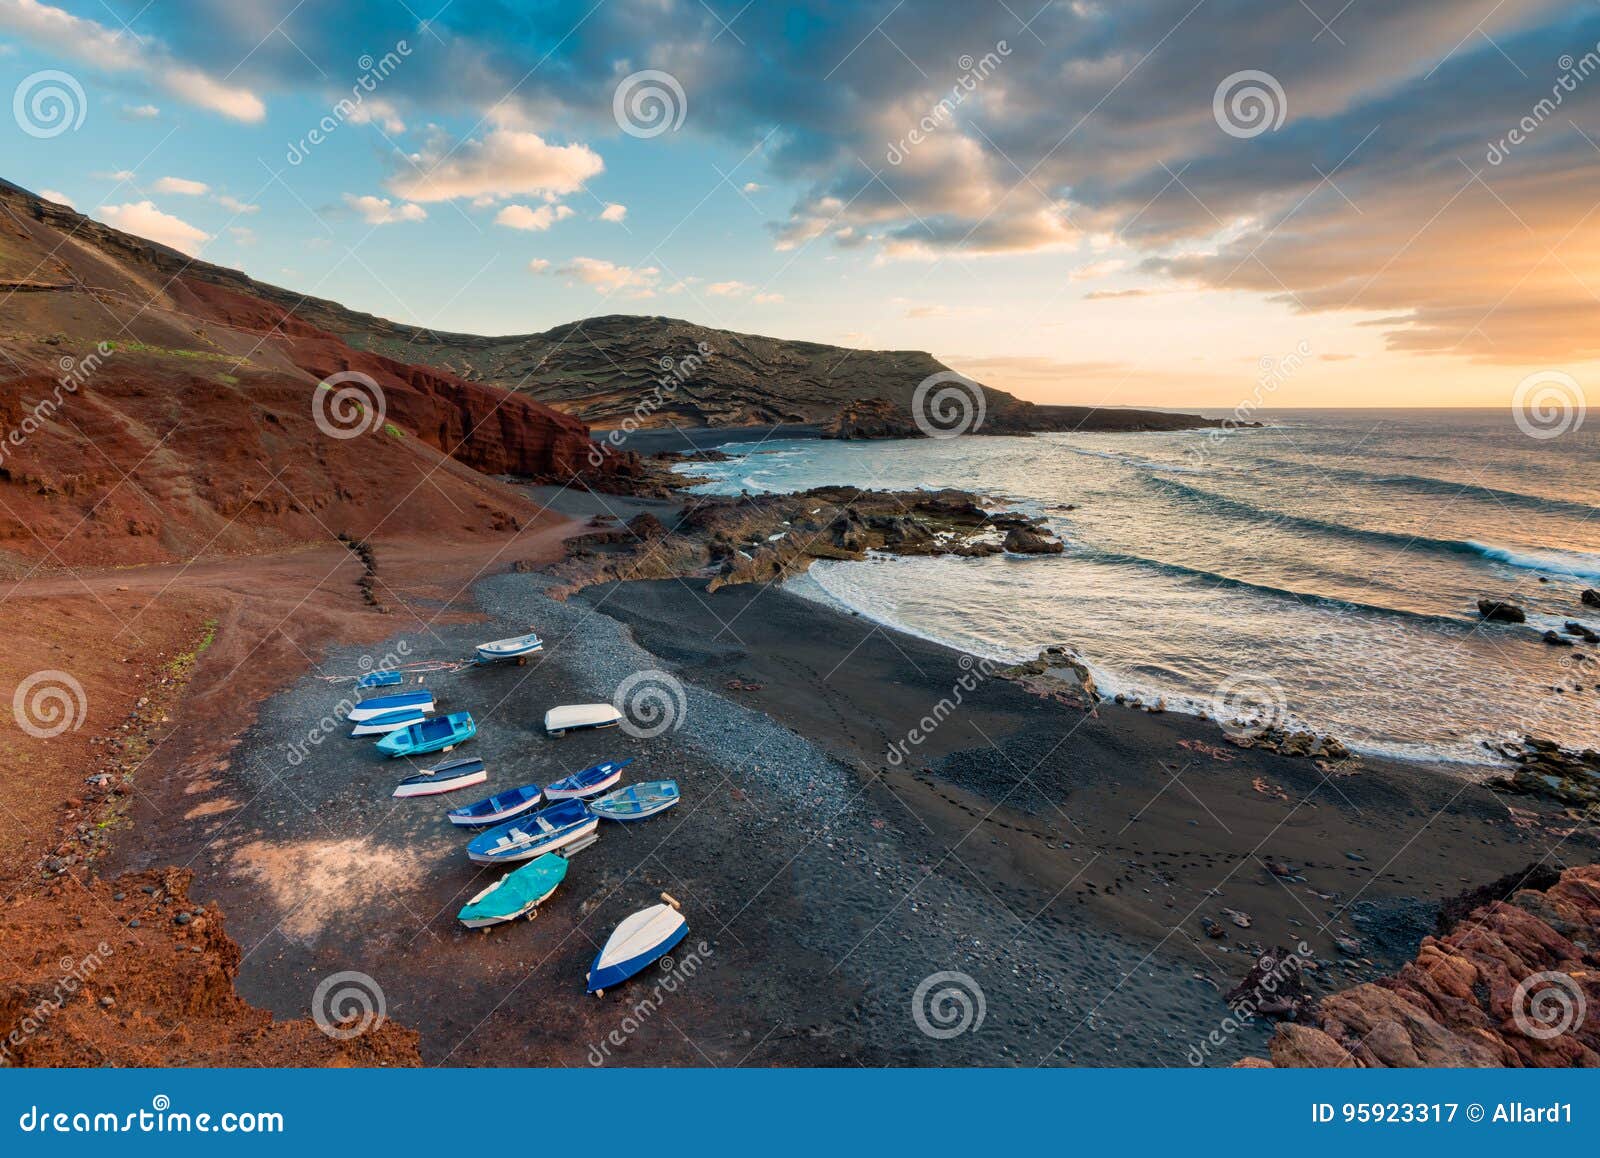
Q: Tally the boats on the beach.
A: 13